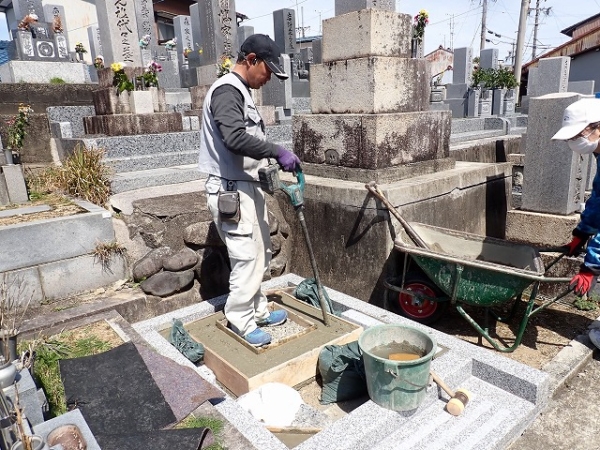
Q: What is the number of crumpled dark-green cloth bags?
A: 3